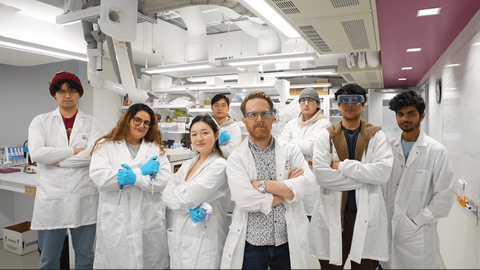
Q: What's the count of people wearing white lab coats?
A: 8